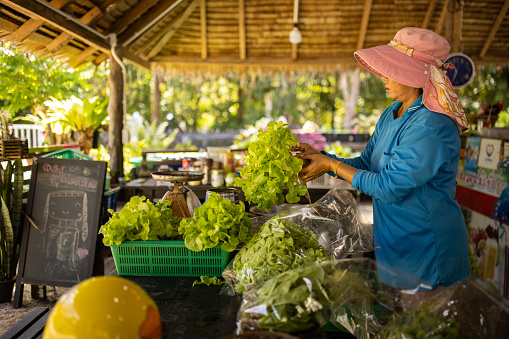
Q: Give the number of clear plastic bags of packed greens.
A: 3